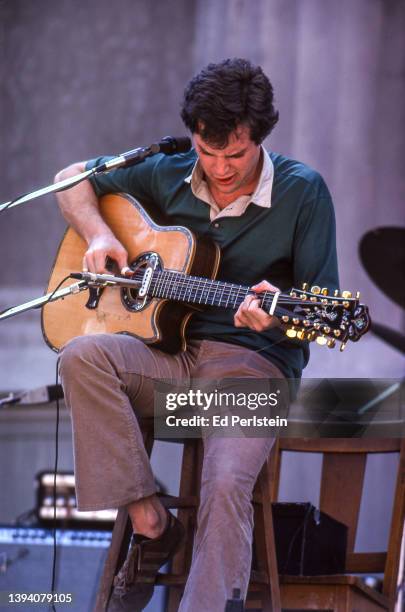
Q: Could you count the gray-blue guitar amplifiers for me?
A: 1